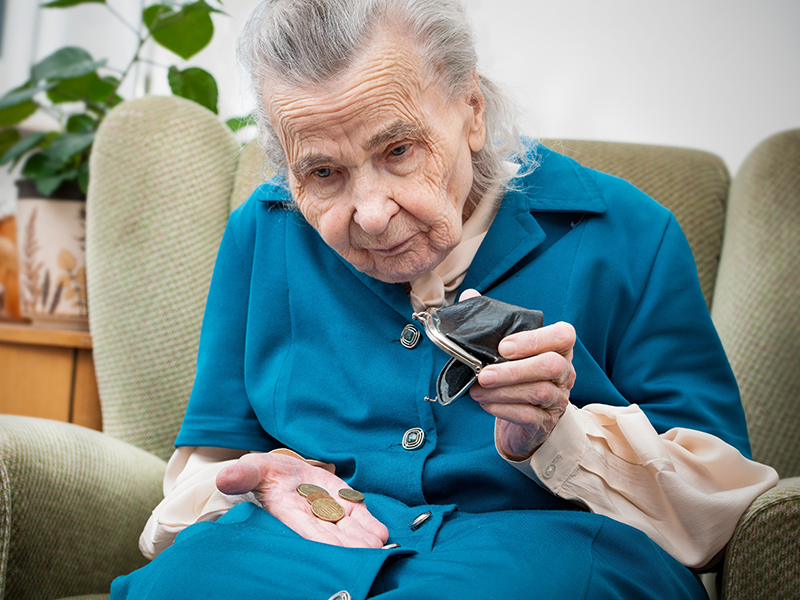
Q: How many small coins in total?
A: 4